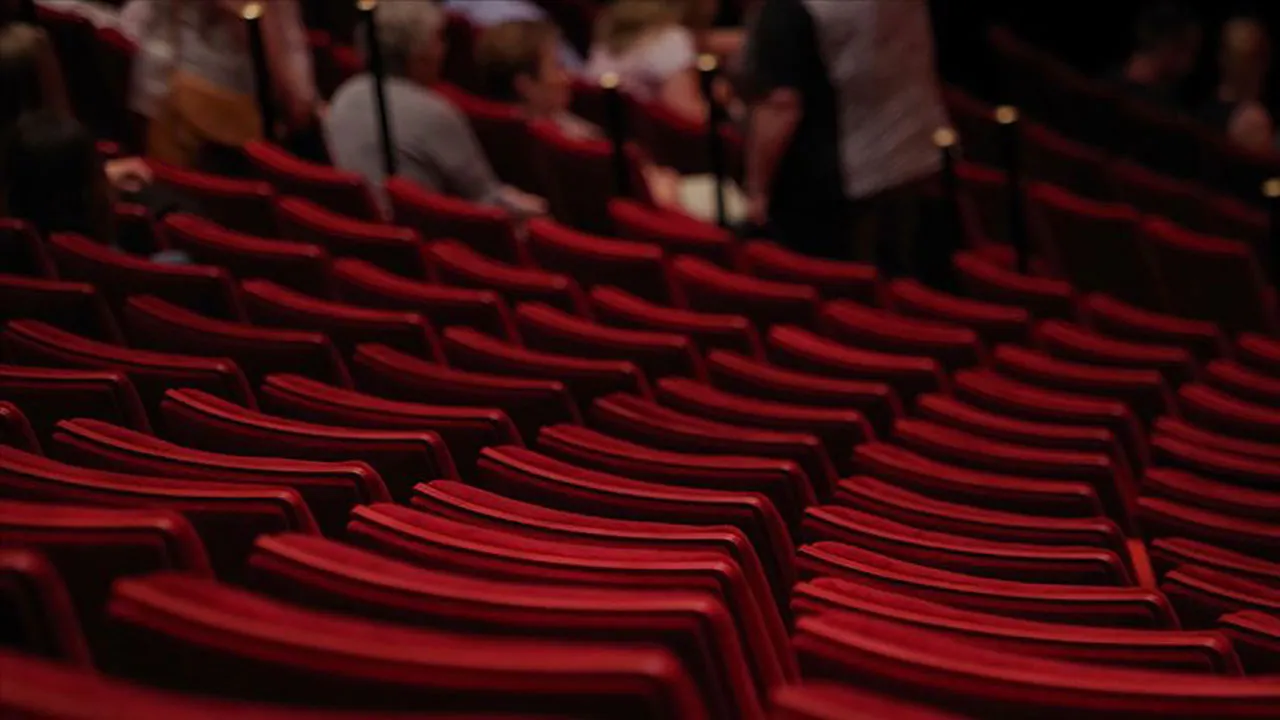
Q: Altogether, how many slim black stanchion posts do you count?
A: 7